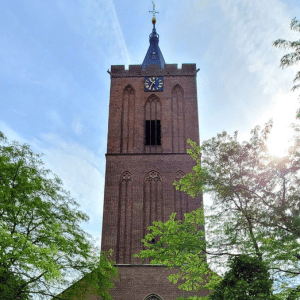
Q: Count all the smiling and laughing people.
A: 0